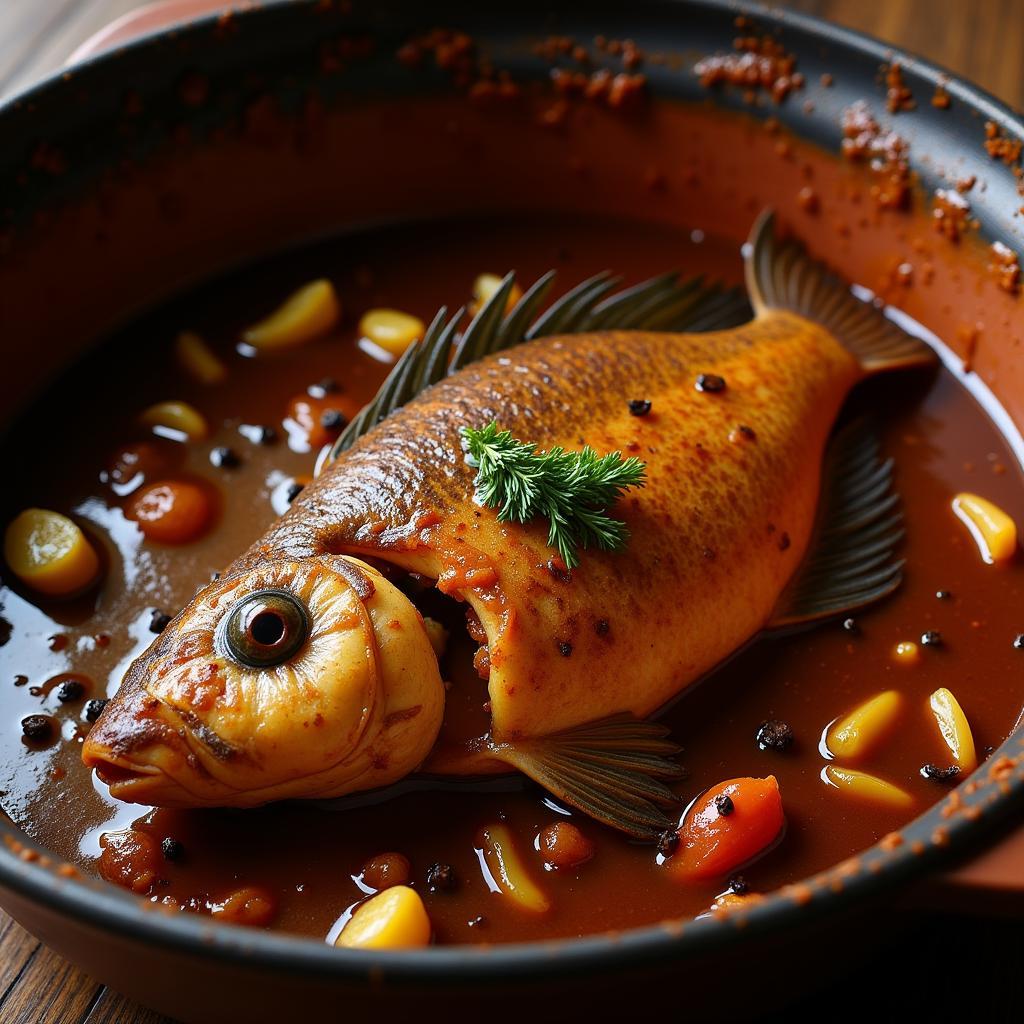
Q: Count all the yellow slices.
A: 12